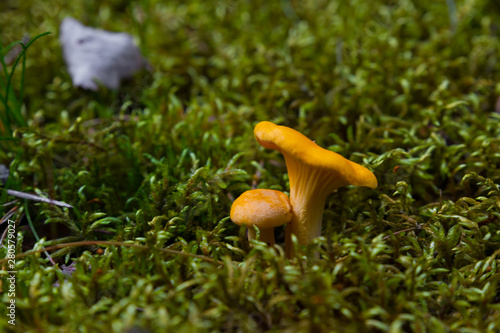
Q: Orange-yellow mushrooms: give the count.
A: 2